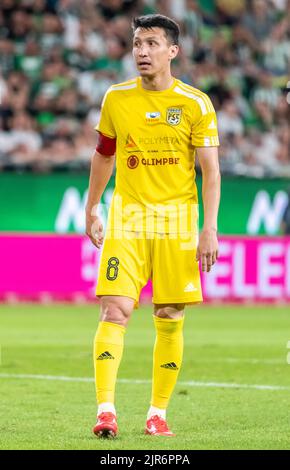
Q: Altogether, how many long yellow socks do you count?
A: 2